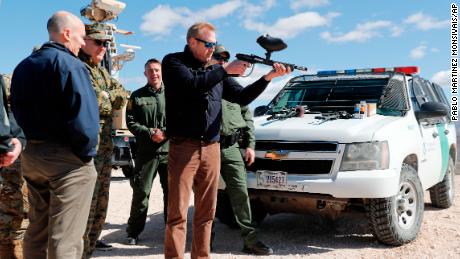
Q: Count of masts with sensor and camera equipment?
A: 1